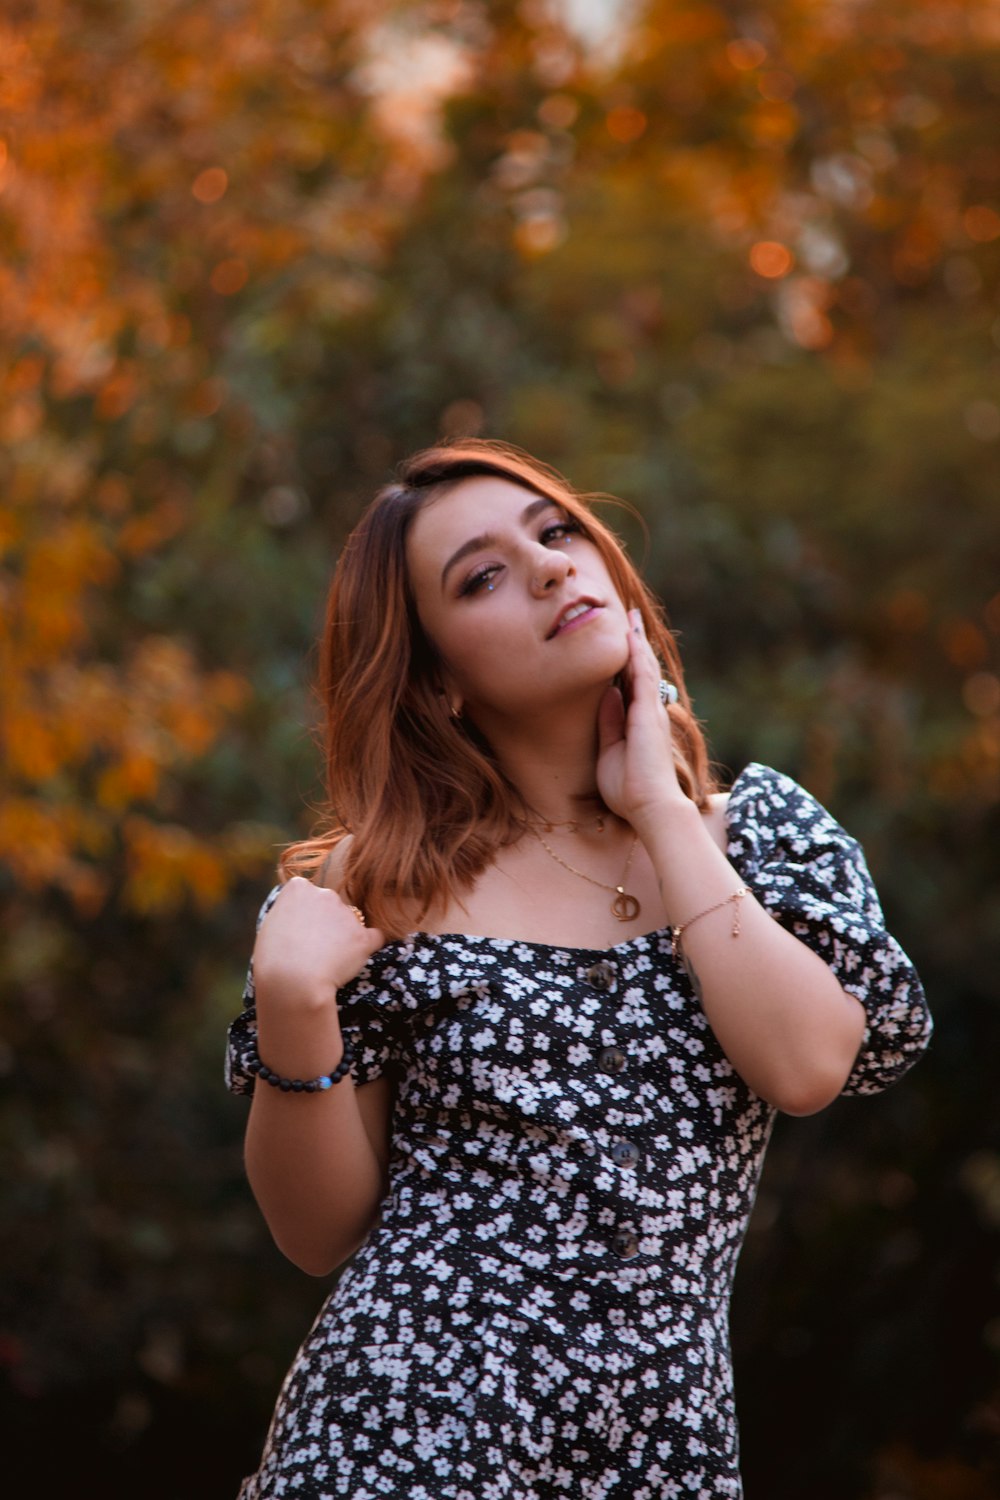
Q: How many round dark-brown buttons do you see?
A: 4